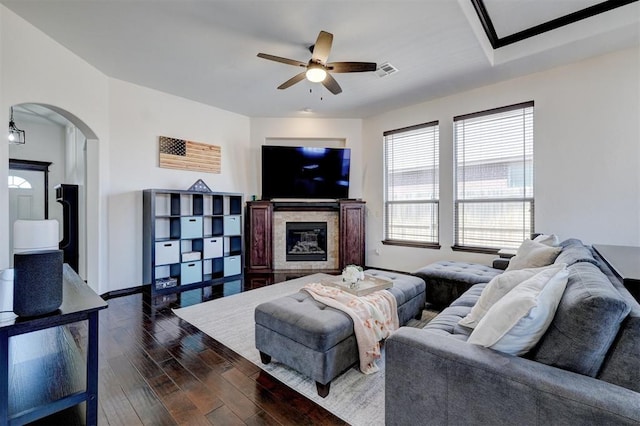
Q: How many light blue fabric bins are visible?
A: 4